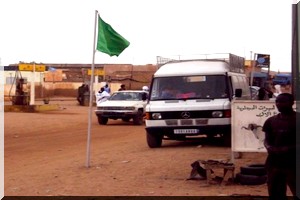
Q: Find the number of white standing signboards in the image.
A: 1